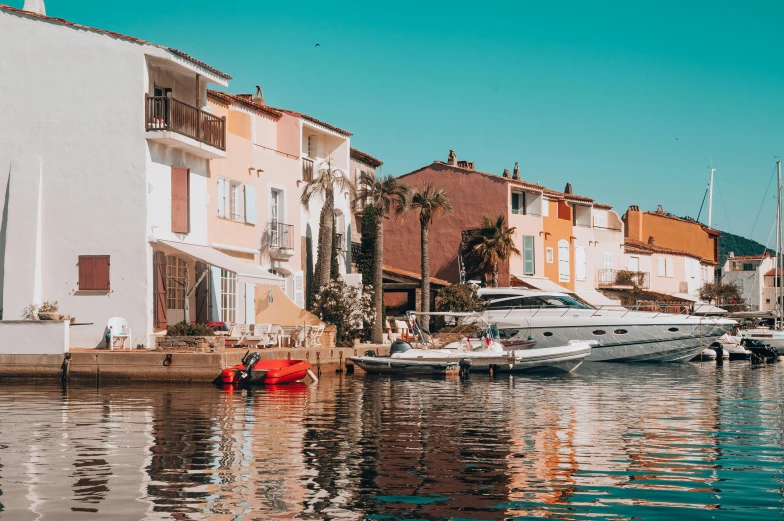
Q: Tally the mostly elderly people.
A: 0